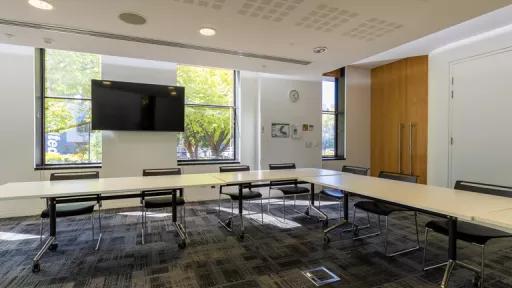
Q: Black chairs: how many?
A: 7